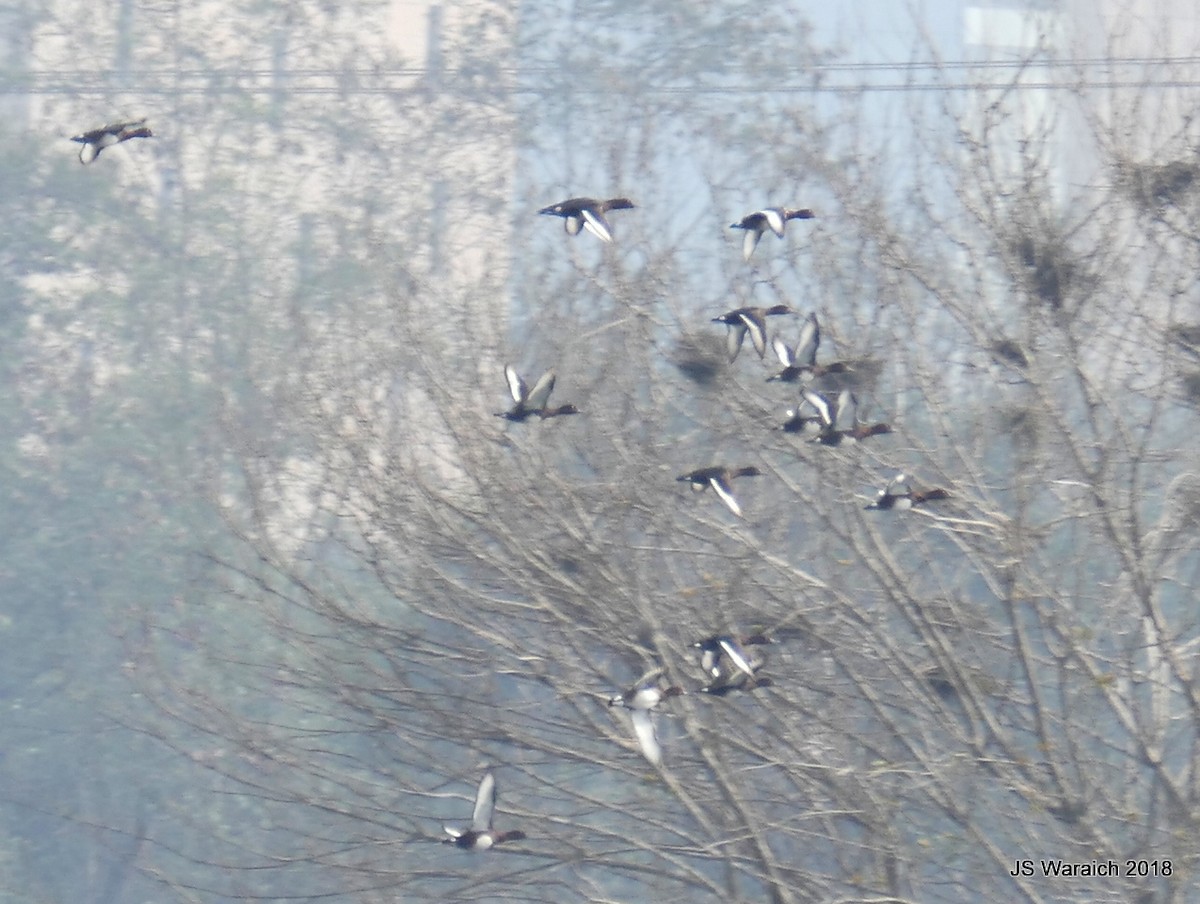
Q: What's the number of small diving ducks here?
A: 14